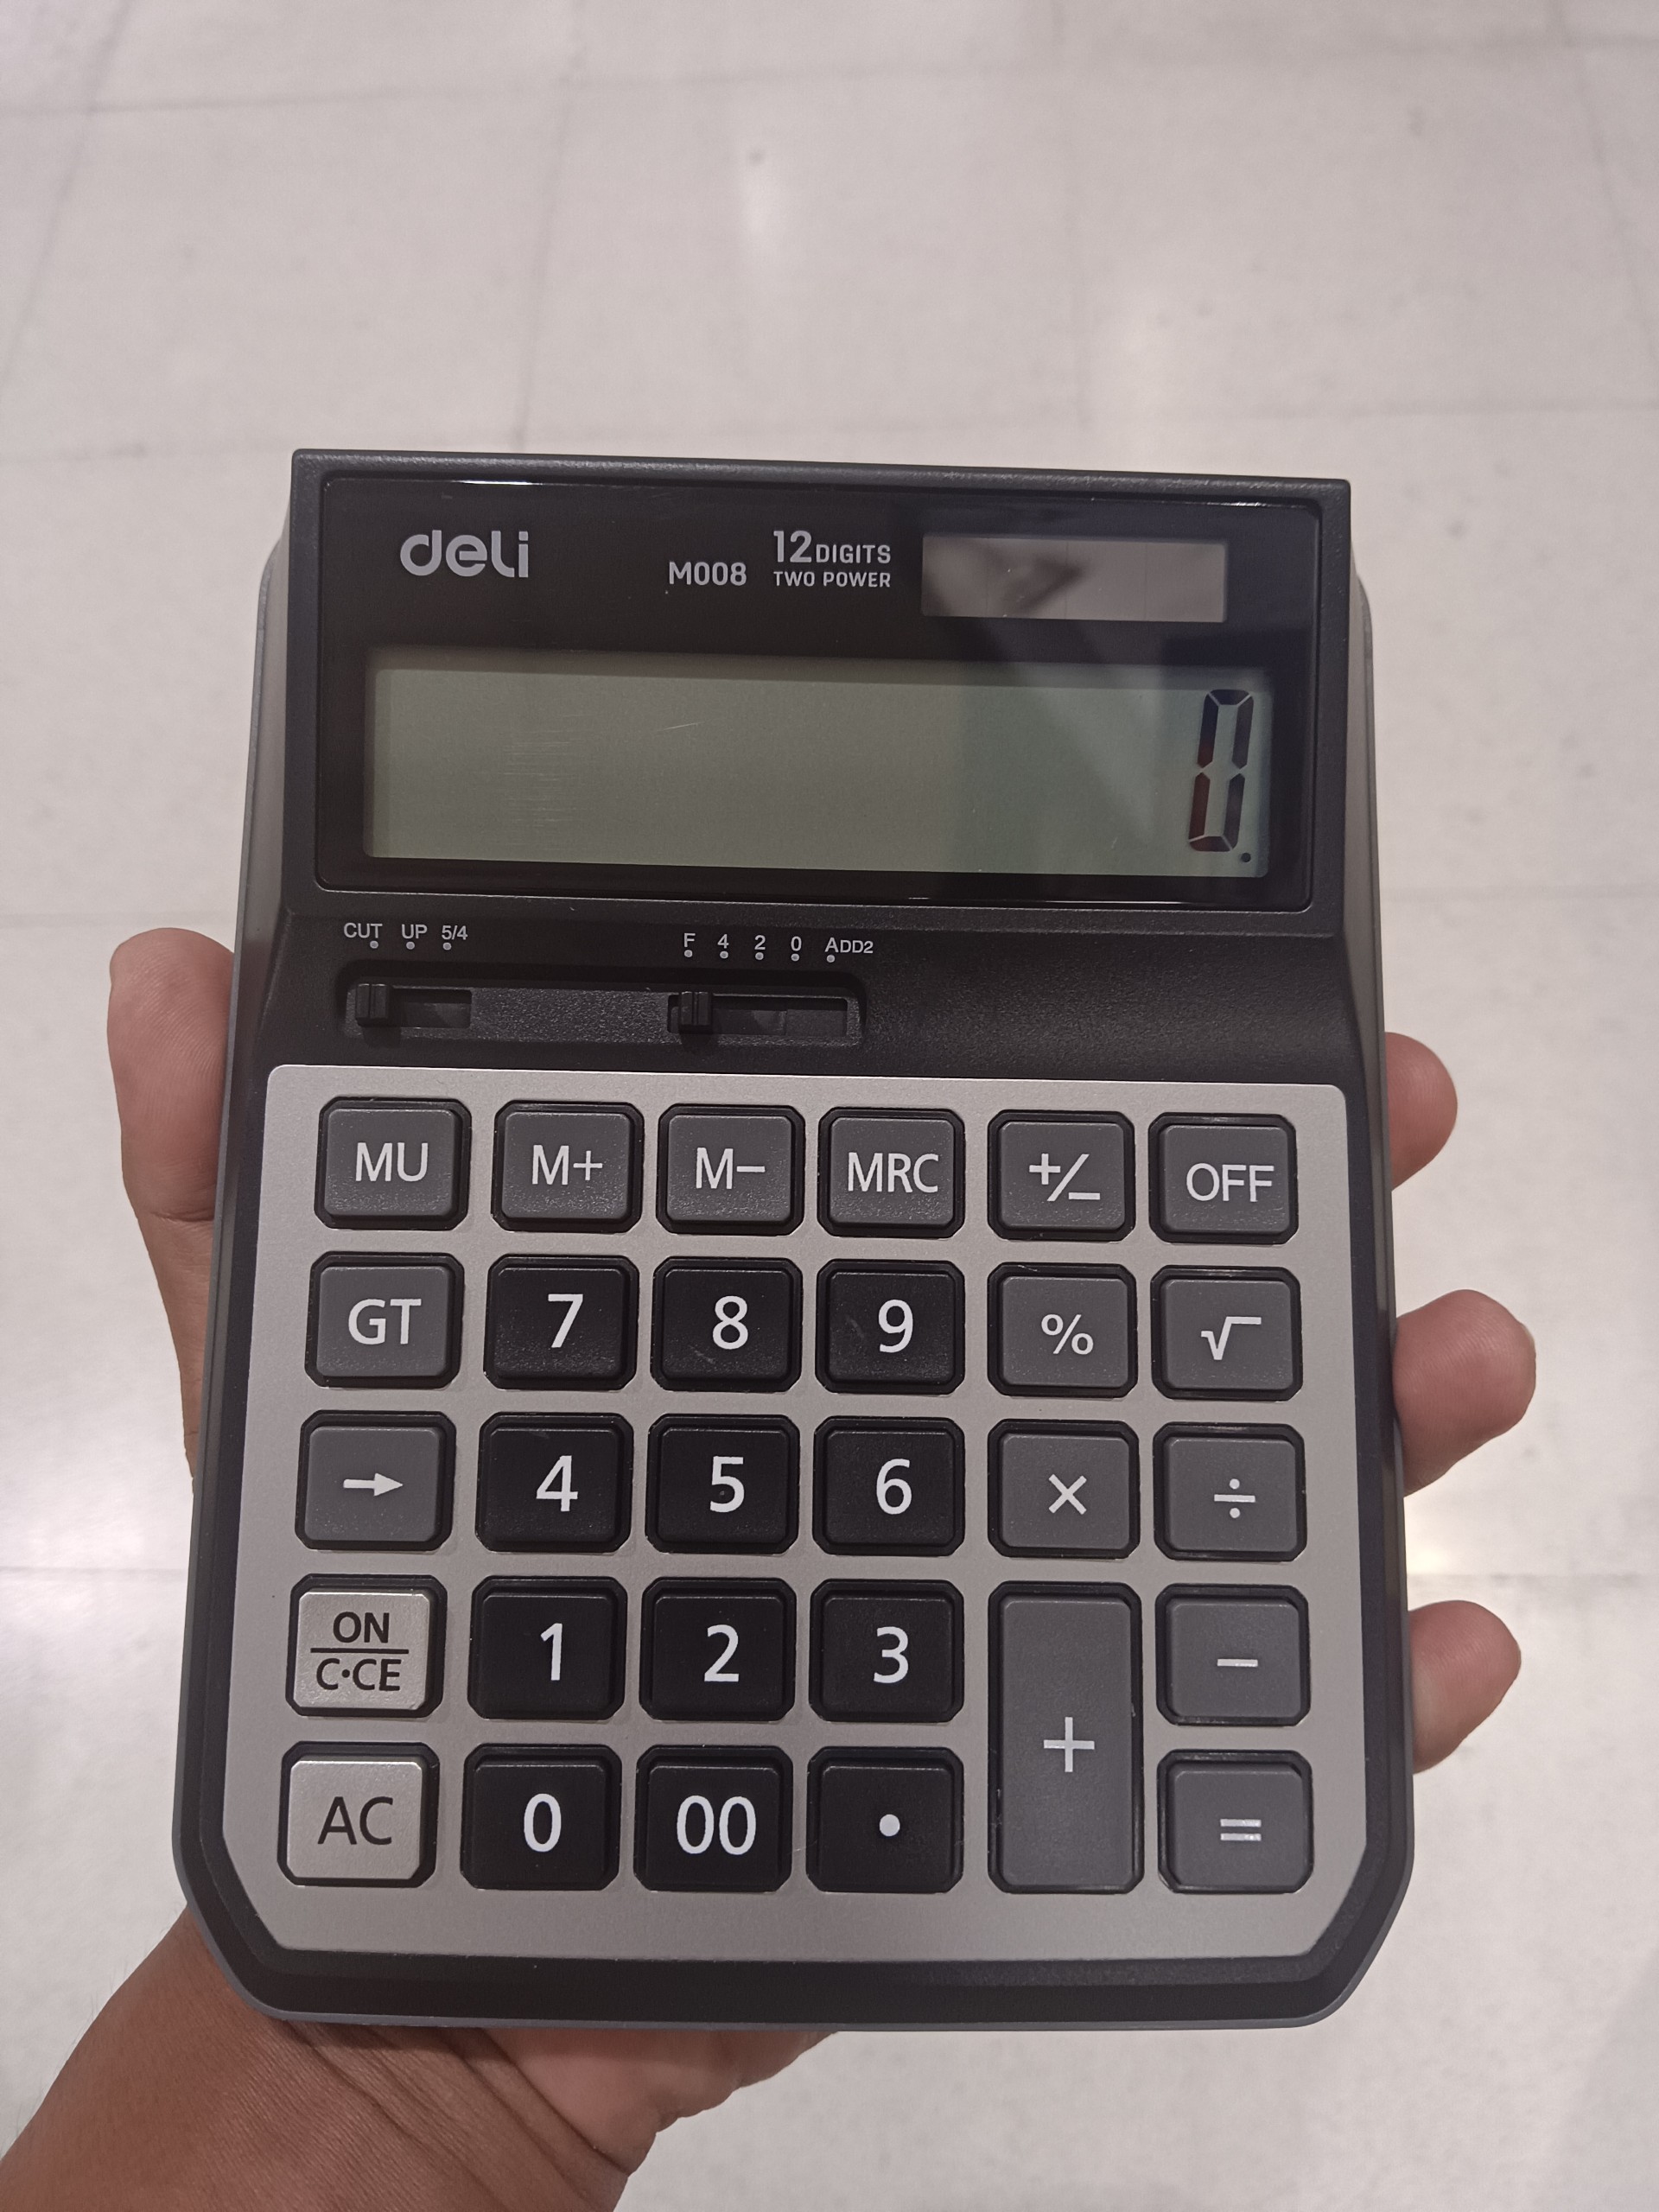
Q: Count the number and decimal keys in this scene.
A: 12